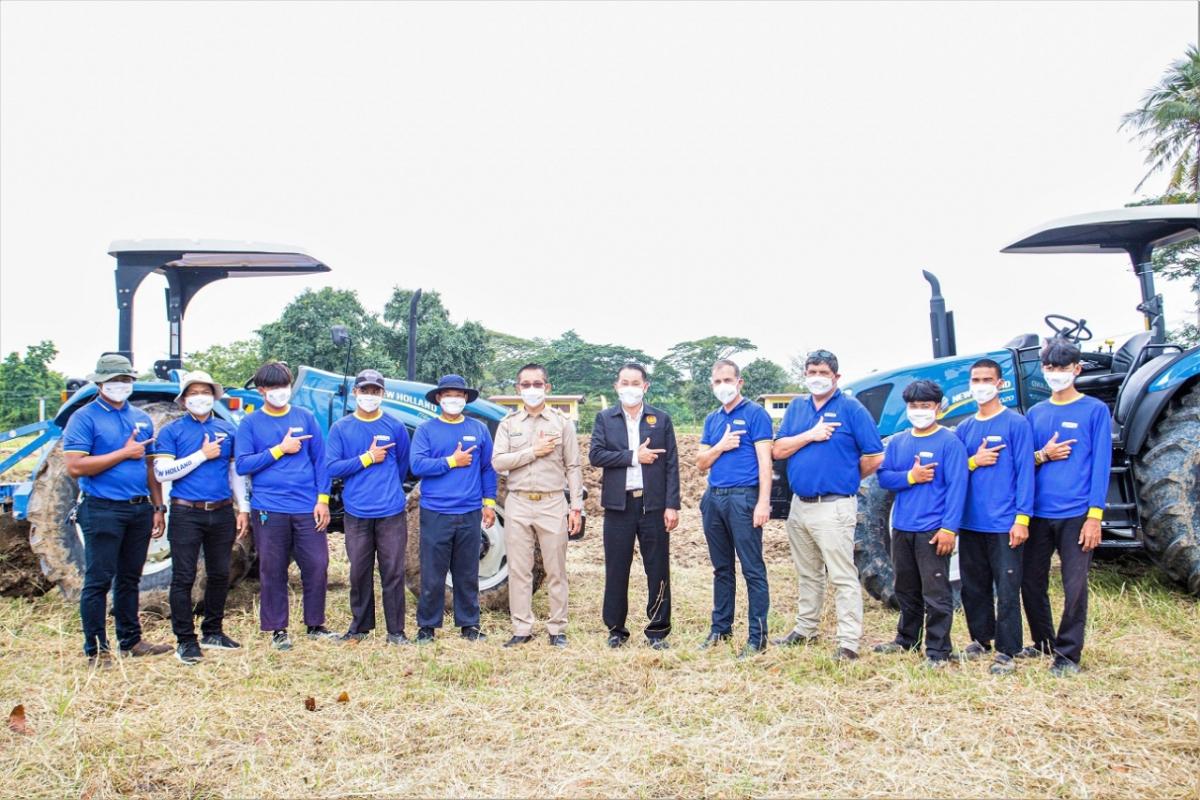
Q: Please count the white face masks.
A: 12